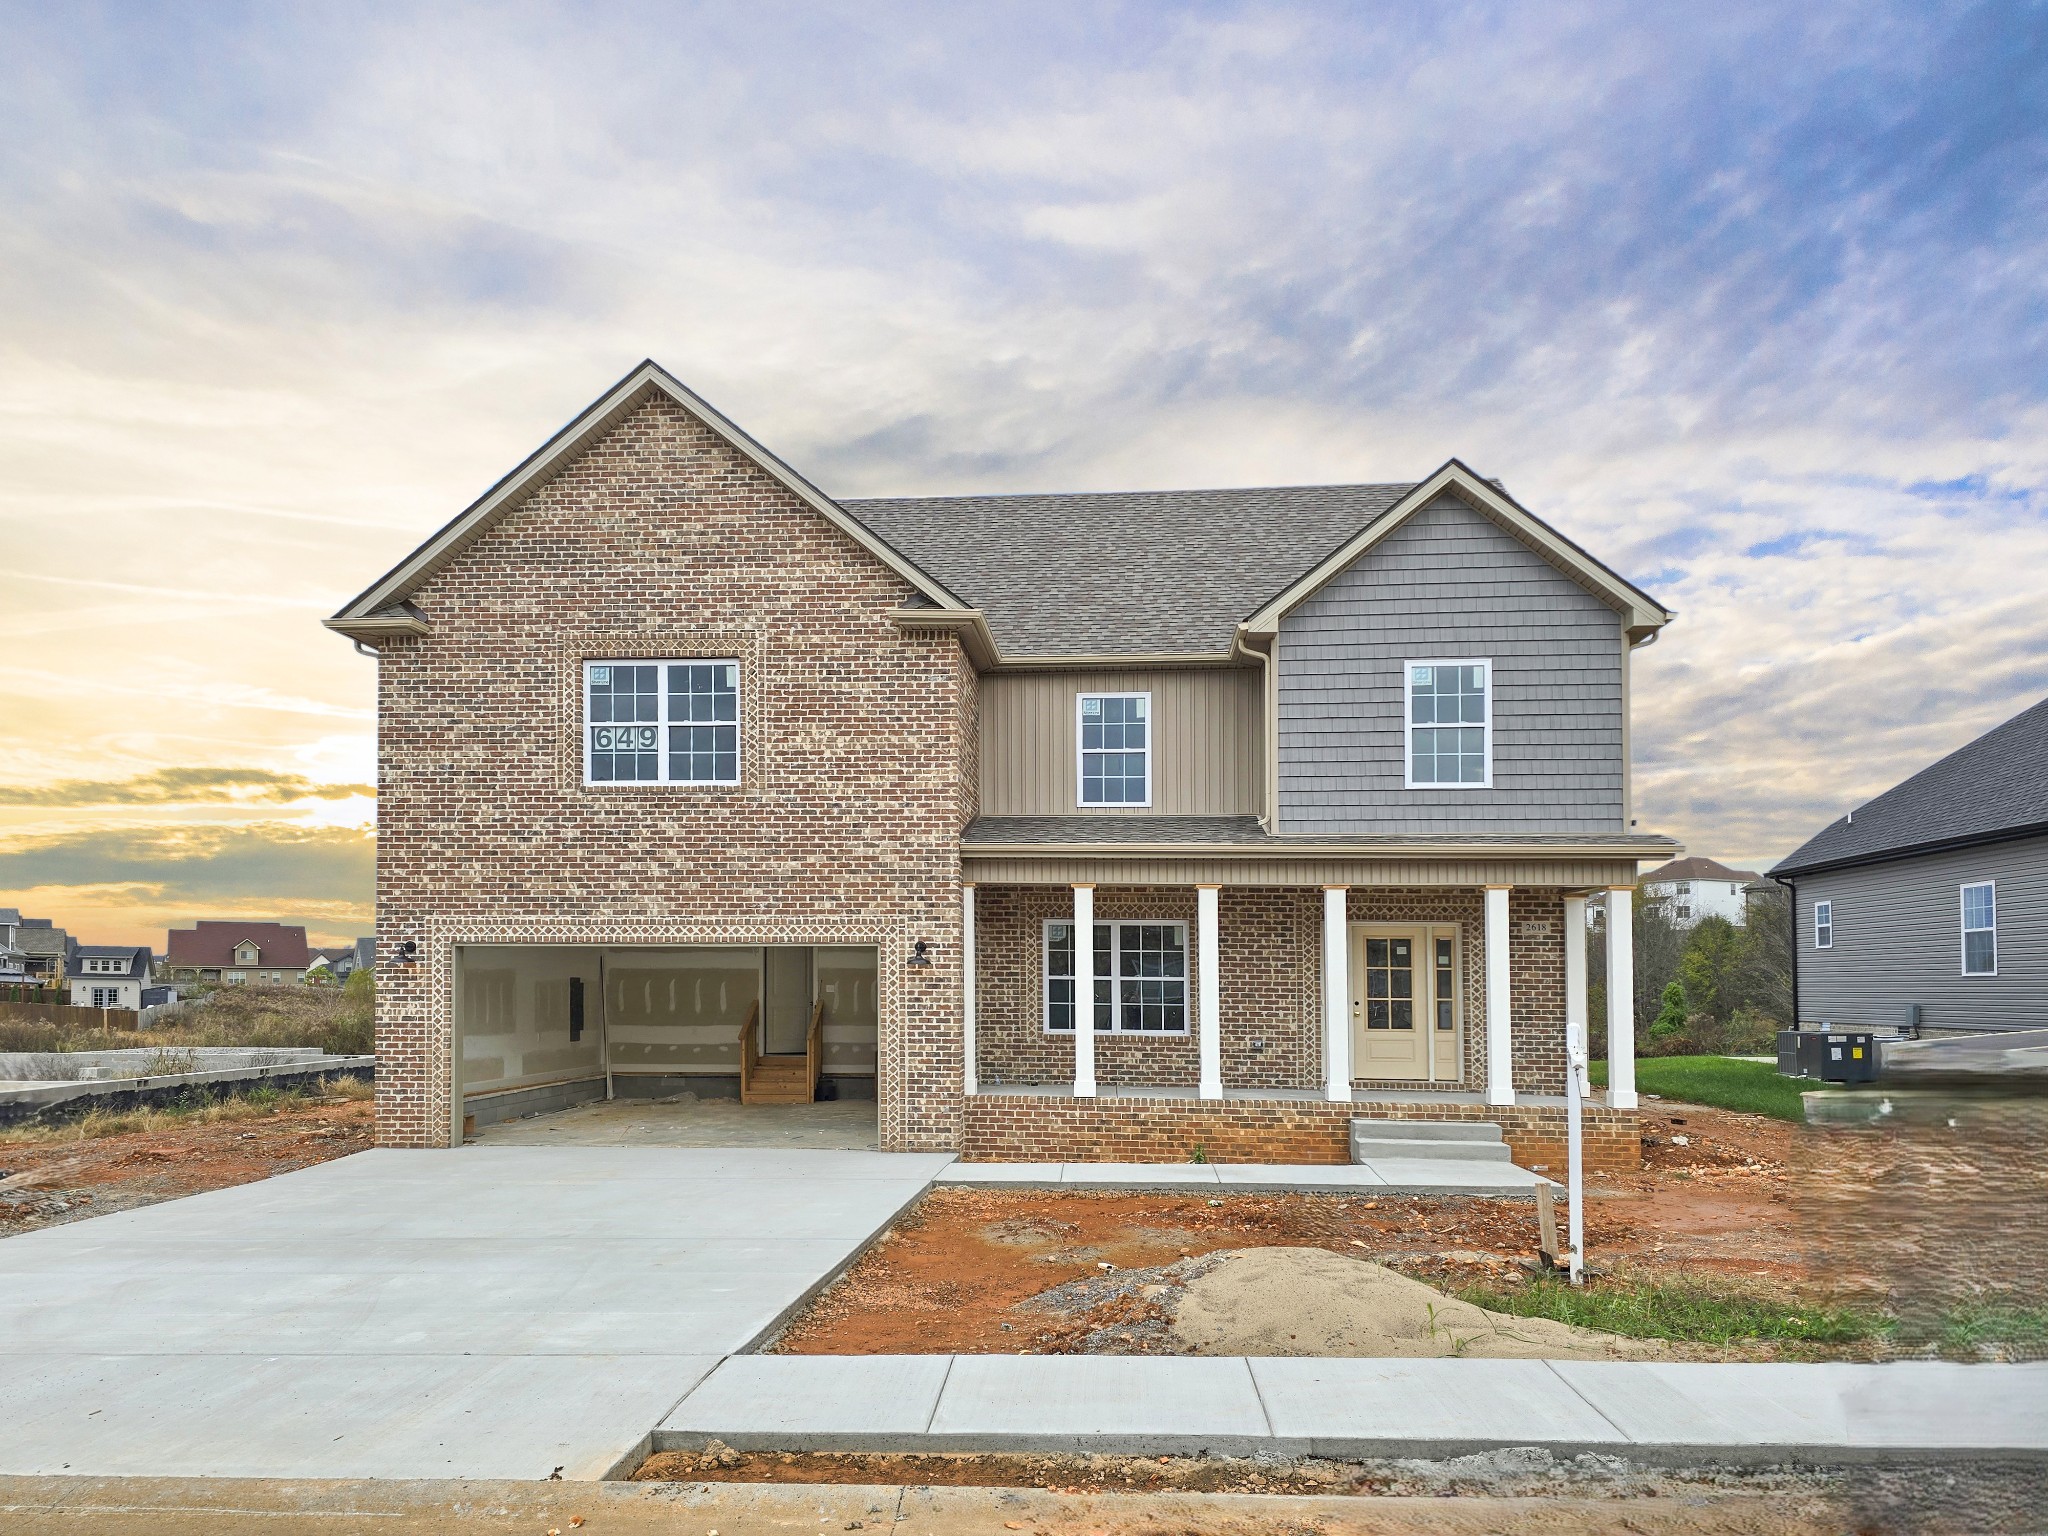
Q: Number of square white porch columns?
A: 7